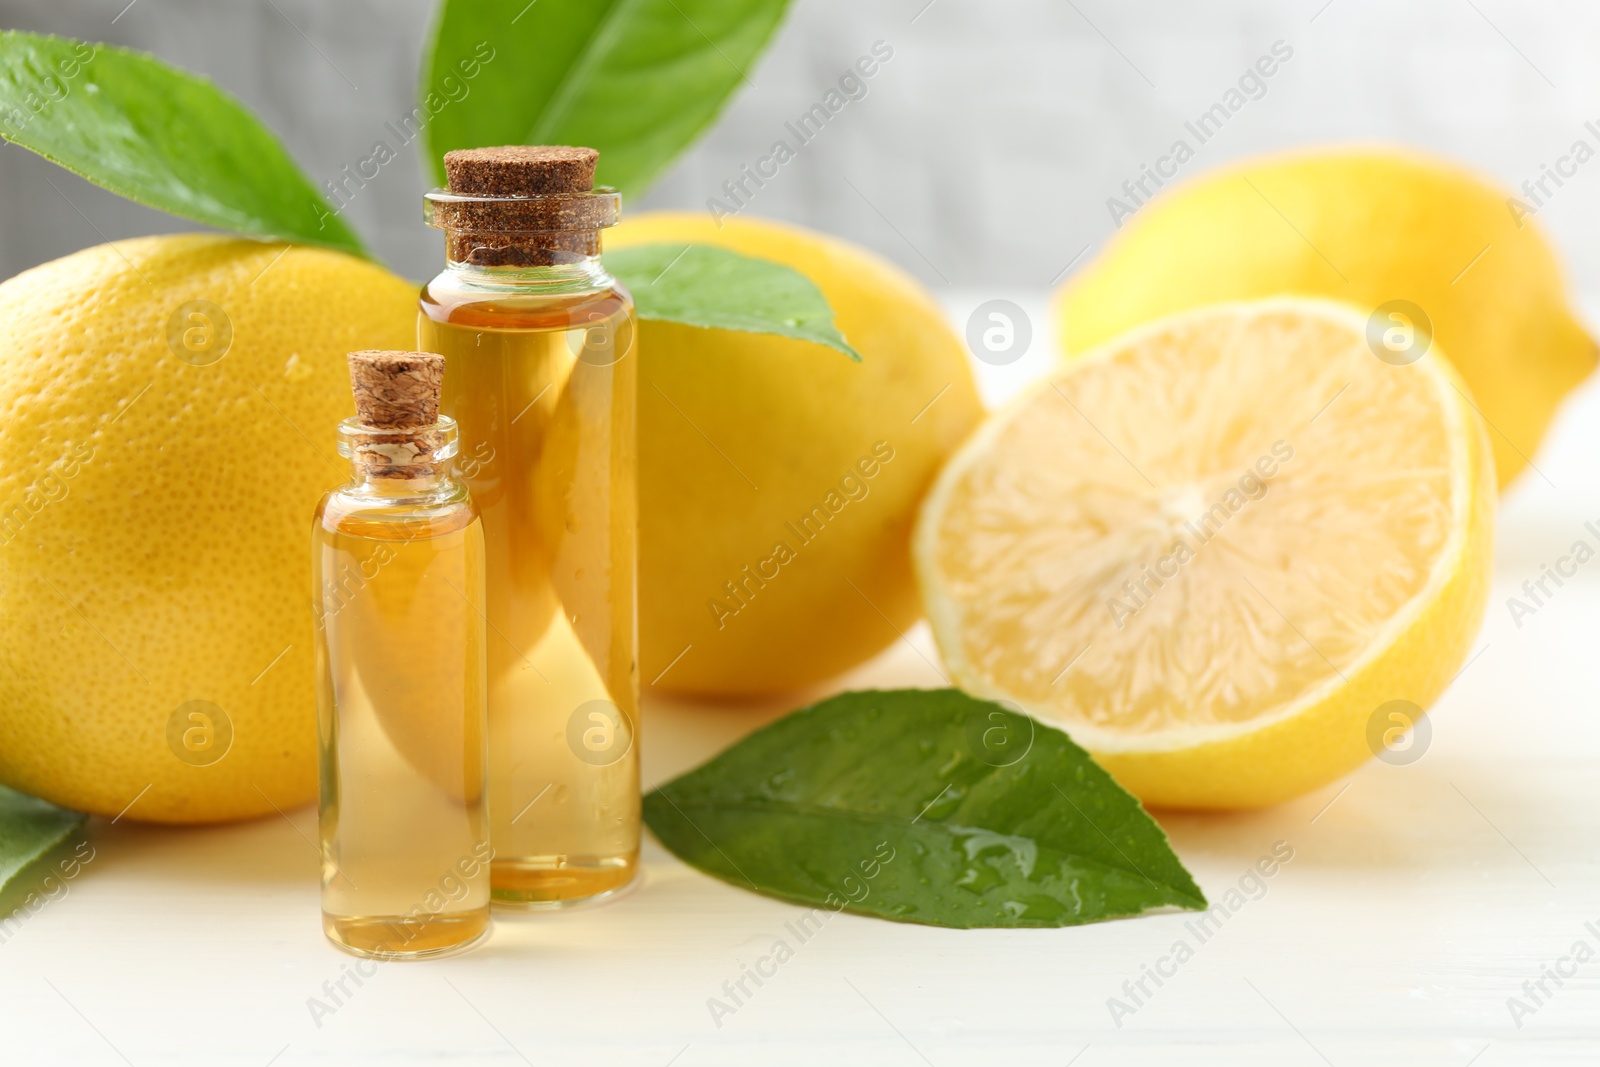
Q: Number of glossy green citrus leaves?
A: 5